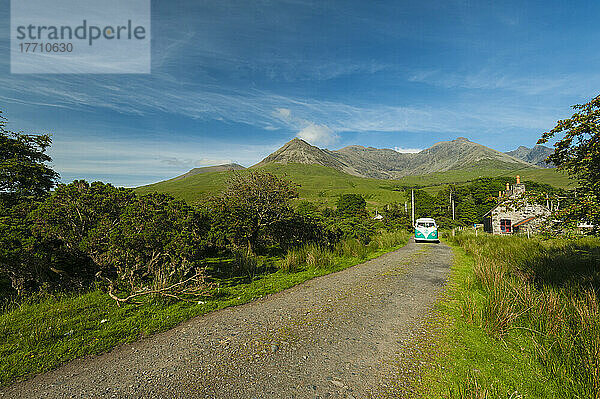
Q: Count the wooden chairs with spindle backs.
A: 0